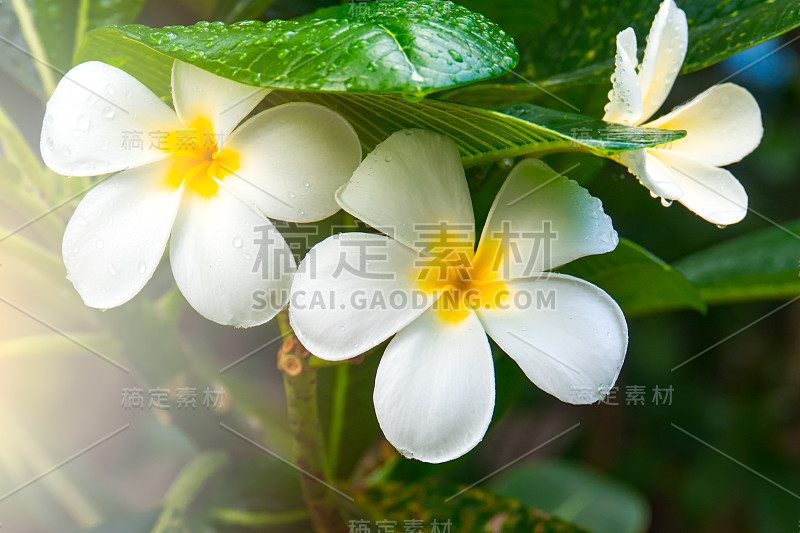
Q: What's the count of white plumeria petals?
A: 15